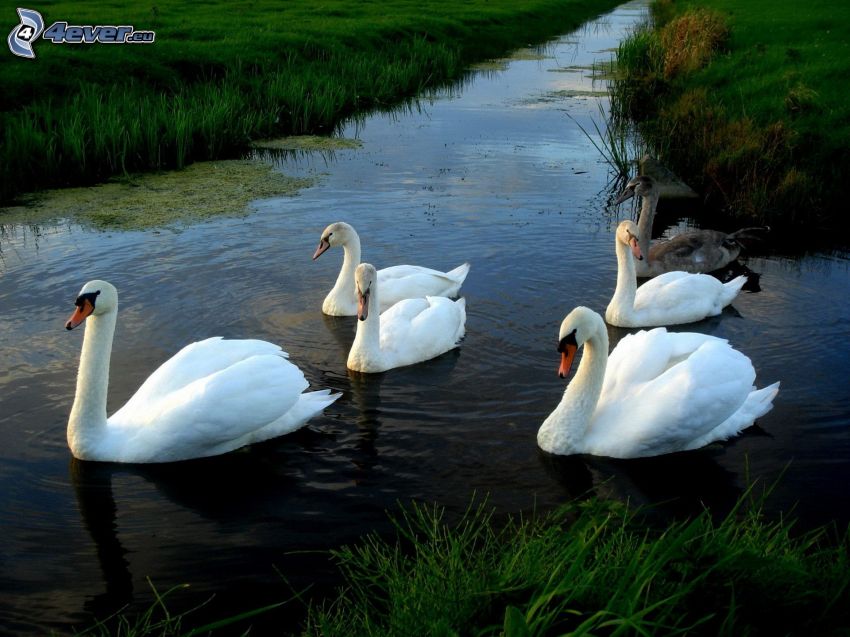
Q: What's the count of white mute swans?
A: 5